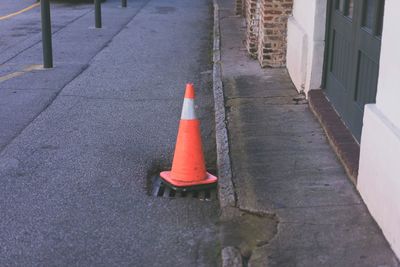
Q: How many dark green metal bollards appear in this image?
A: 3